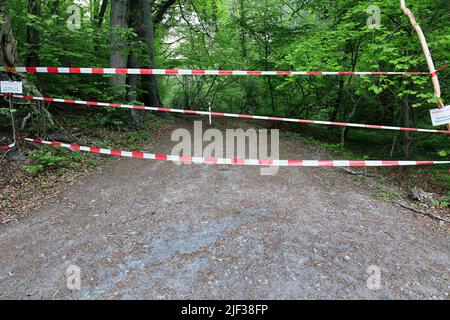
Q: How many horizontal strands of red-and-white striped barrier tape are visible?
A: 3